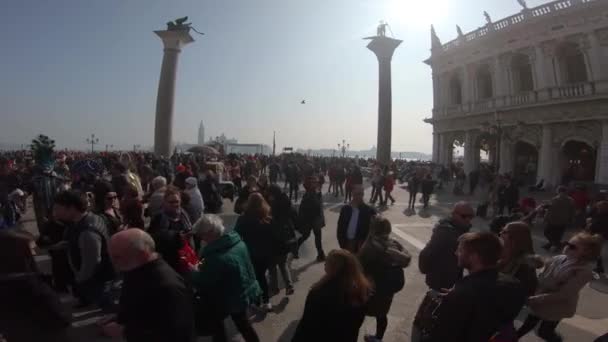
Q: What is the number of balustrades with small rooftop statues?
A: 1